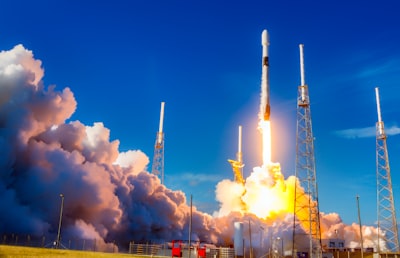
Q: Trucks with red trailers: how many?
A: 2